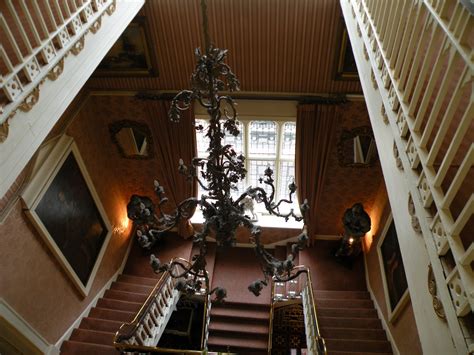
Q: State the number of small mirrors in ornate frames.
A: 2